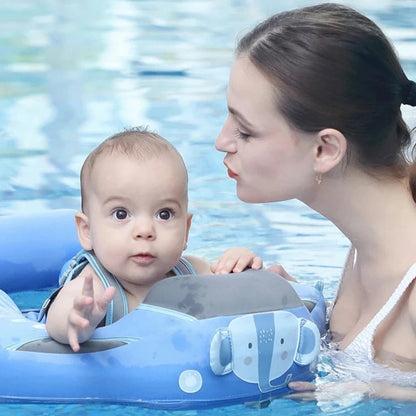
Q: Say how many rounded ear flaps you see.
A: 2